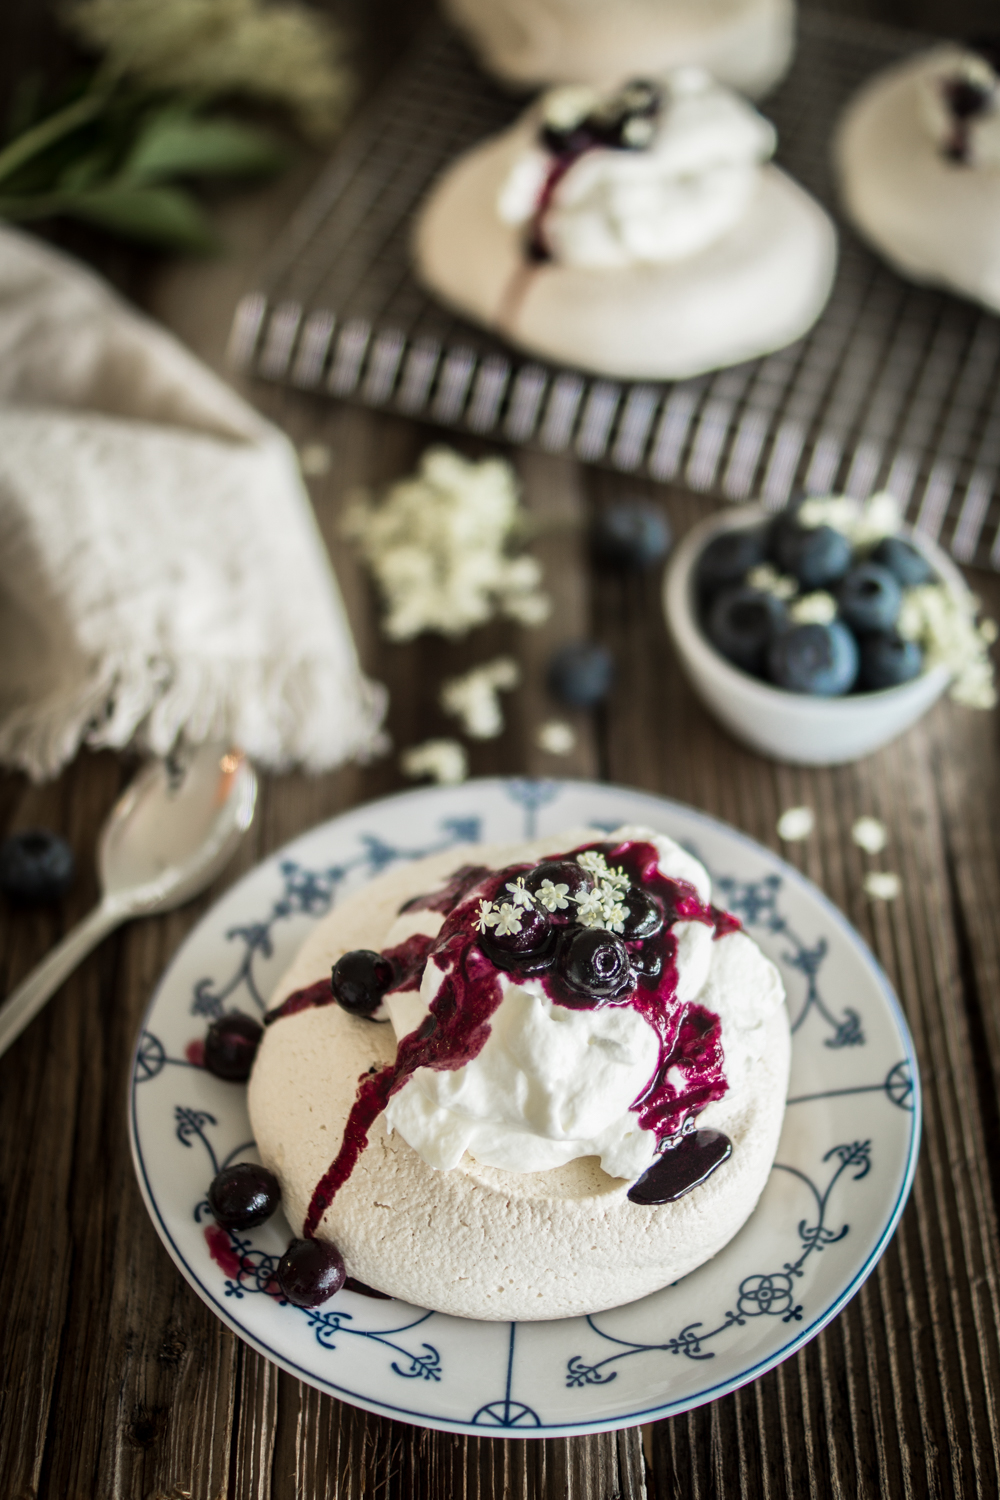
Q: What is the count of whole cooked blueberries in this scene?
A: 8